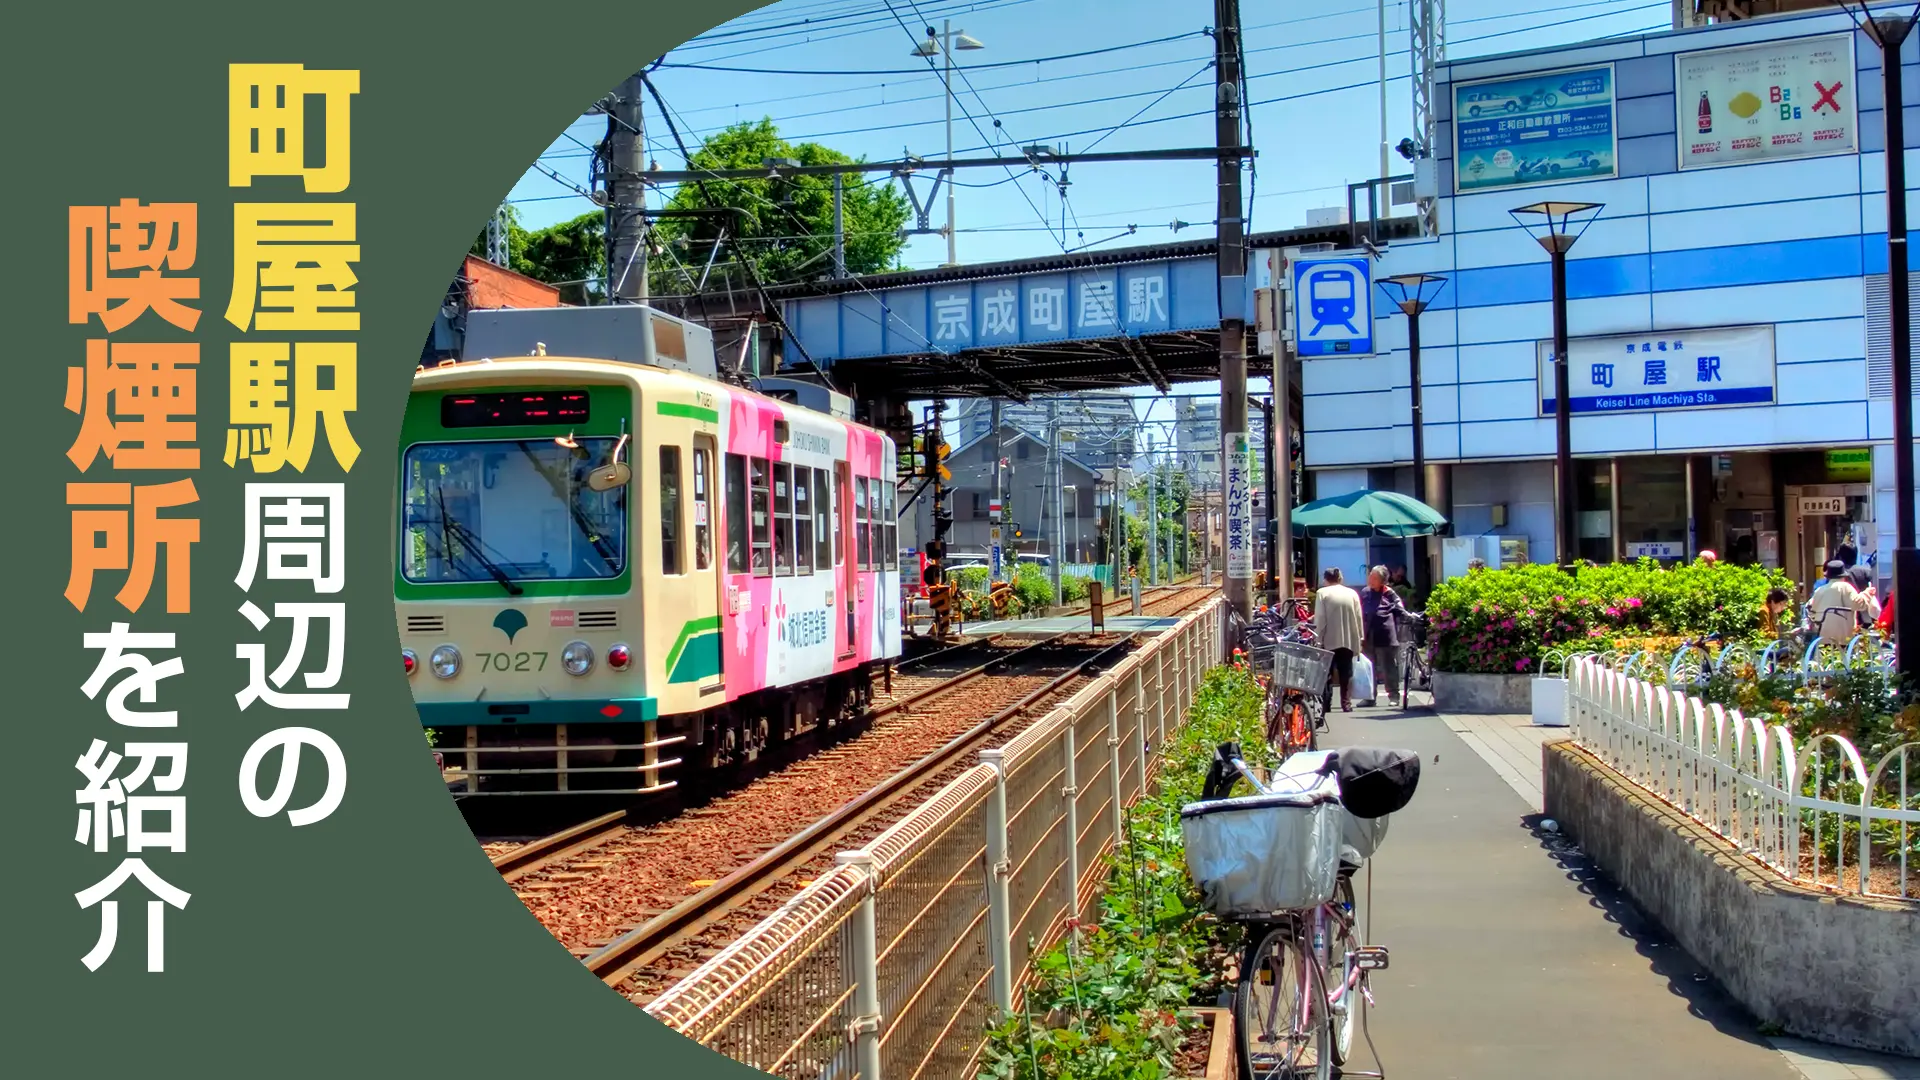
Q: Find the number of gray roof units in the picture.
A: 2